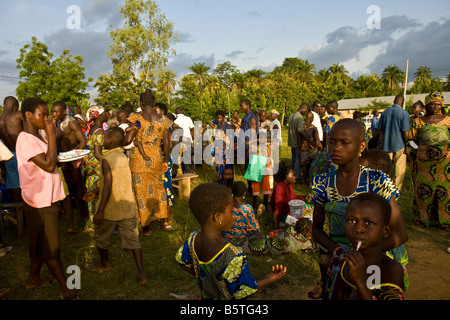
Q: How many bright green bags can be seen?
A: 1